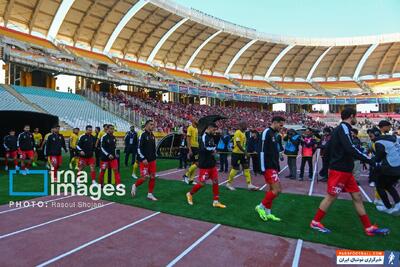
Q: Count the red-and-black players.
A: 9